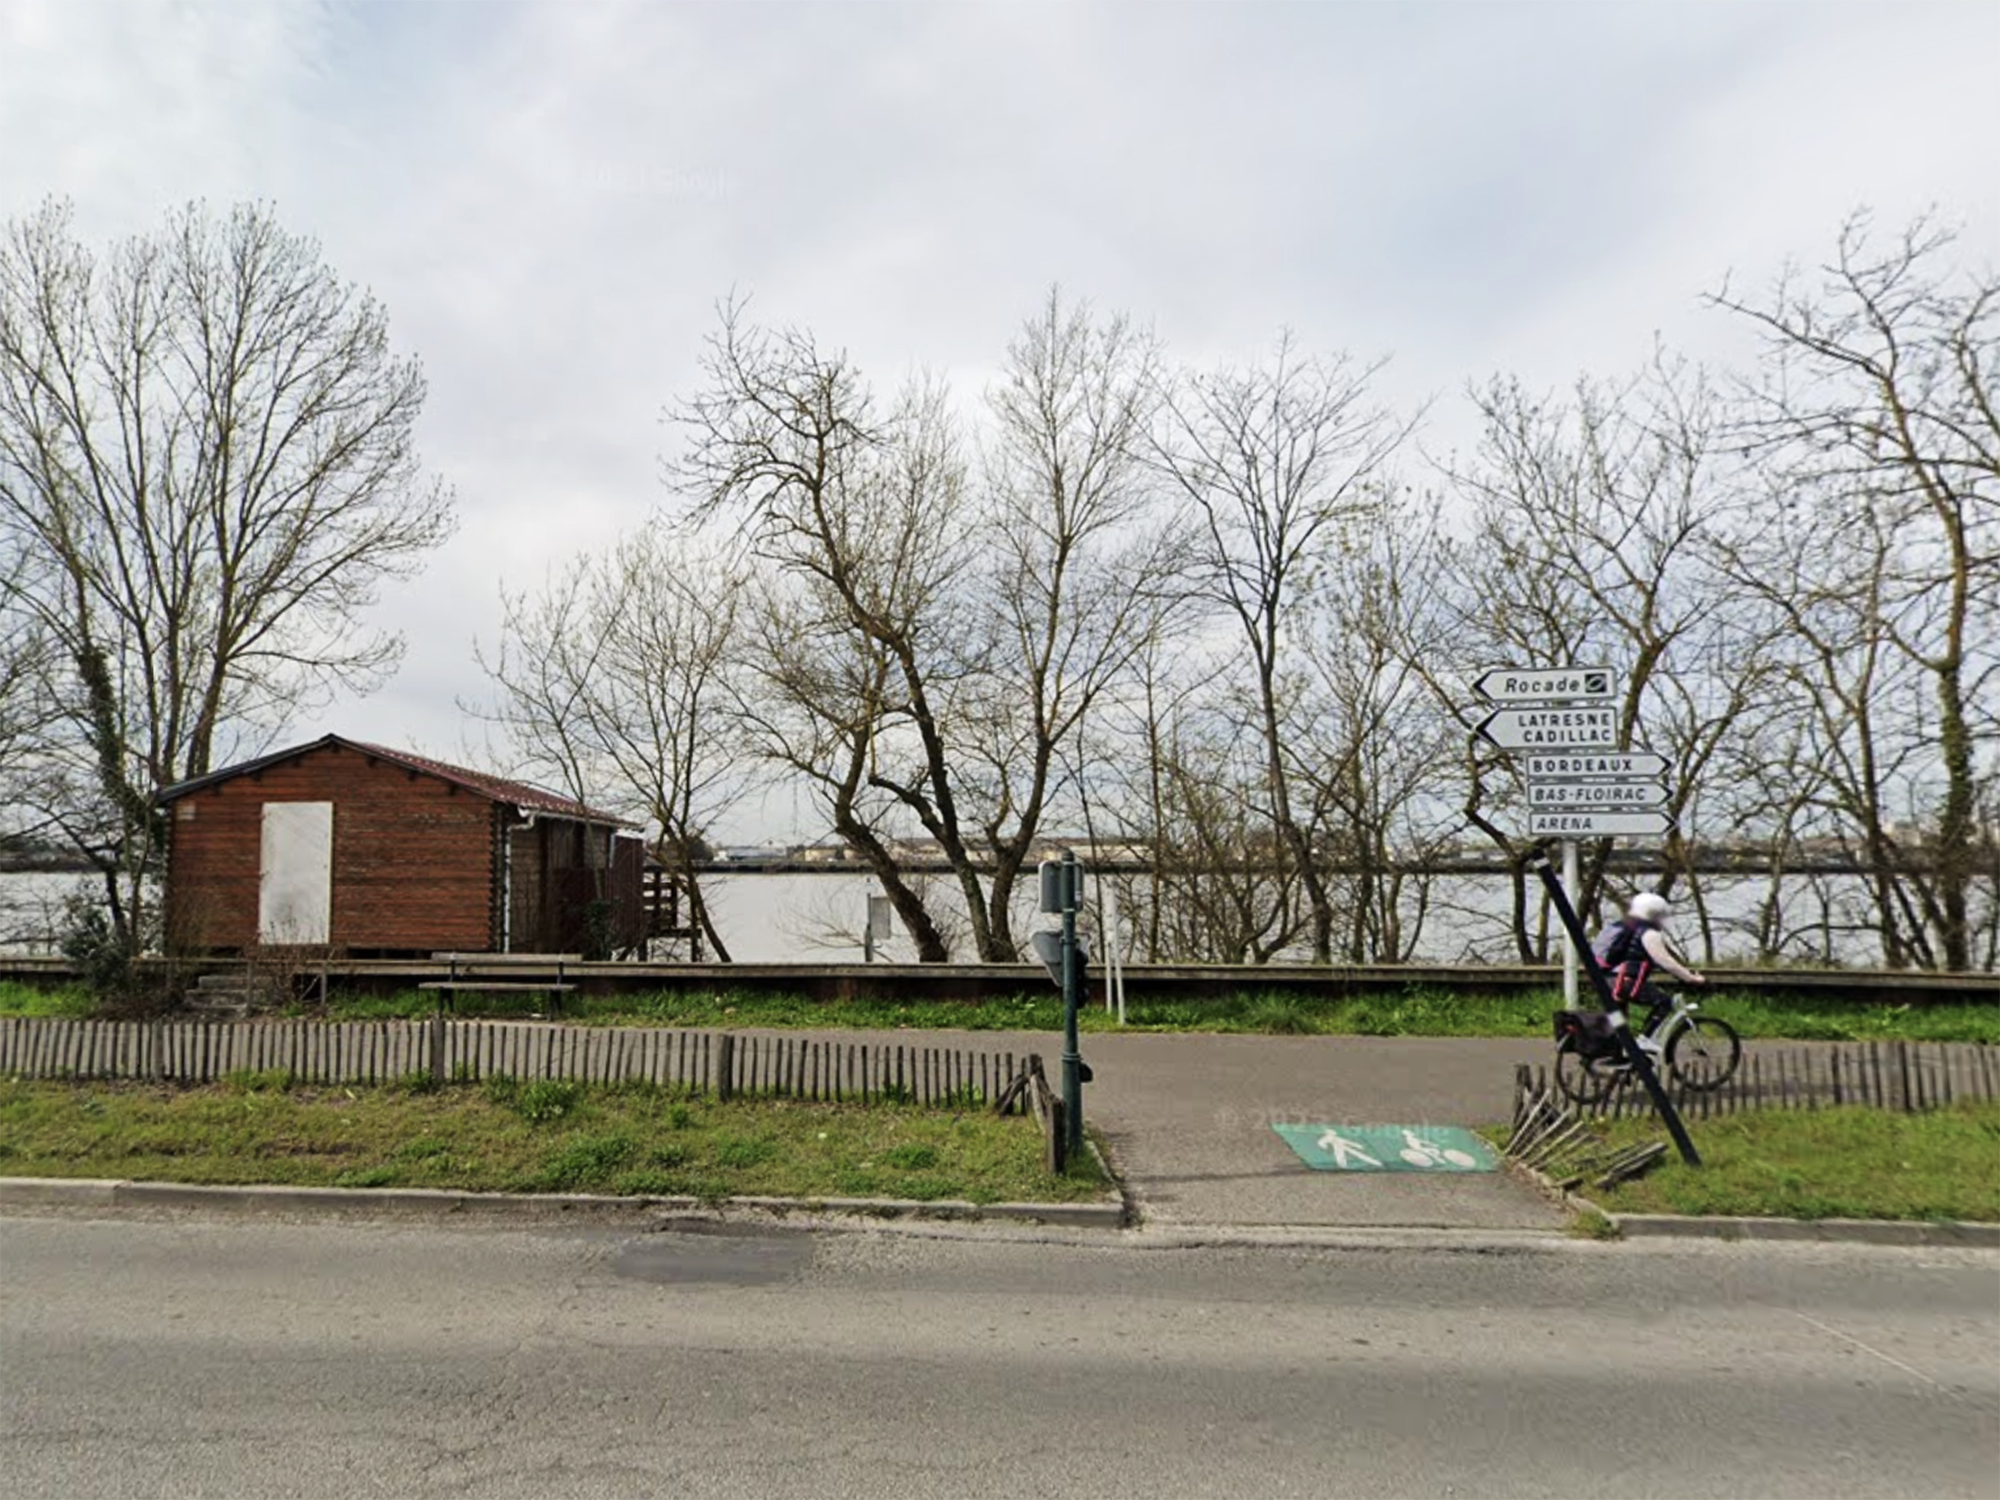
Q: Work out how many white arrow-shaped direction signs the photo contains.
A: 5